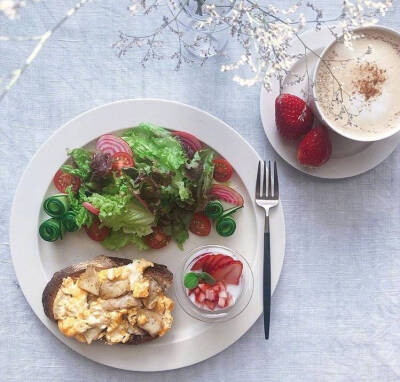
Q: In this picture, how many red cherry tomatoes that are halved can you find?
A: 6